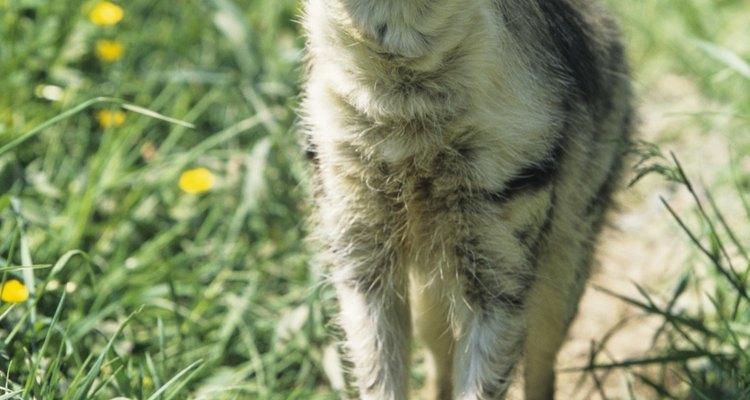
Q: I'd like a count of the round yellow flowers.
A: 5